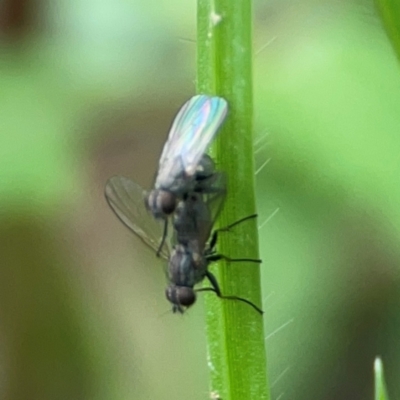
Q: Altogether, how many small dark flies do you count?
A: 2